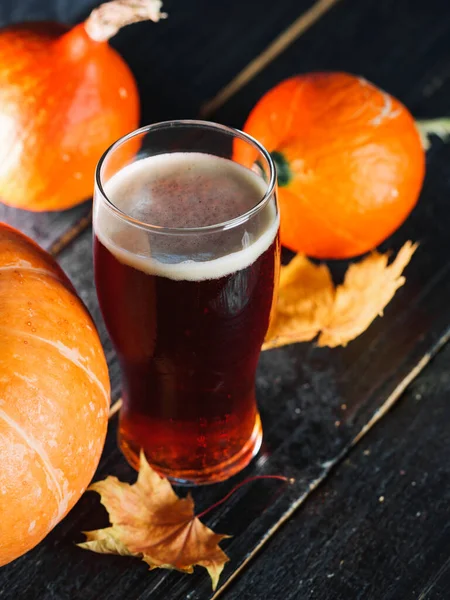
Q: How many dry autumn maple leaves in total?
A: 2